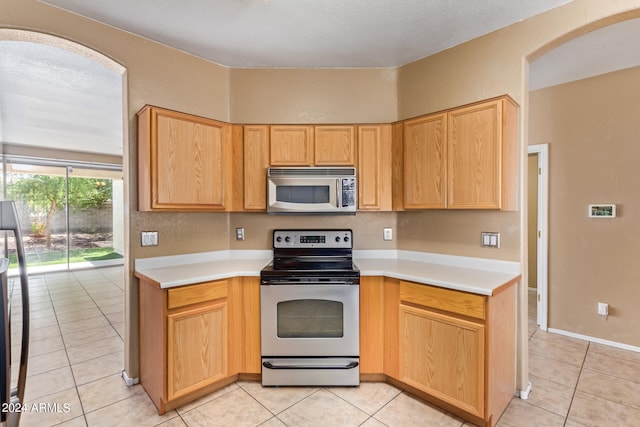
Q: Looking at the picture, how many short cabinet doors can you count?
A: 2